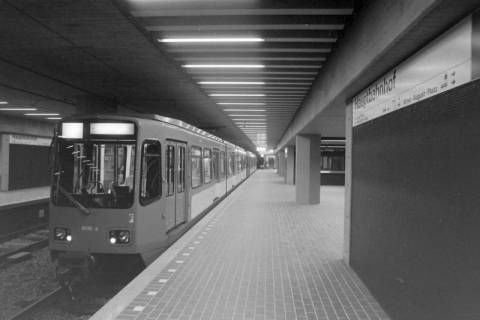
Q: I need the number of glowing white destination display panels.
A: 2